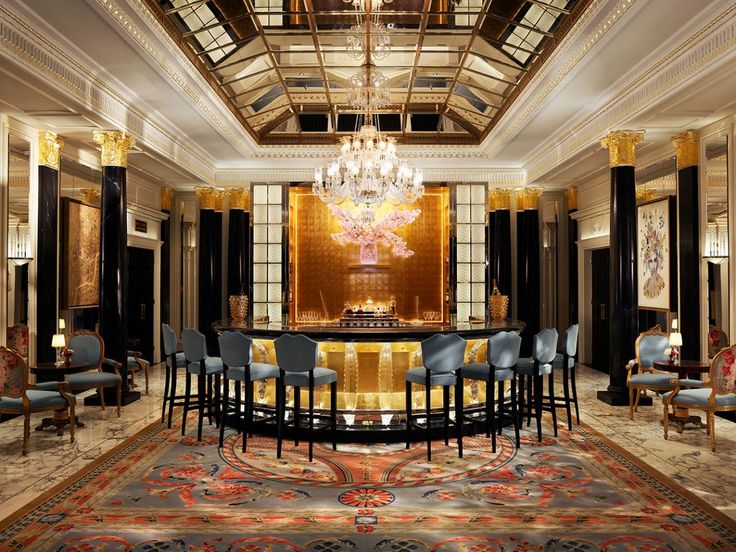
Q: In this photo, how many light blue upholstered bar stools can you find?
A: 8